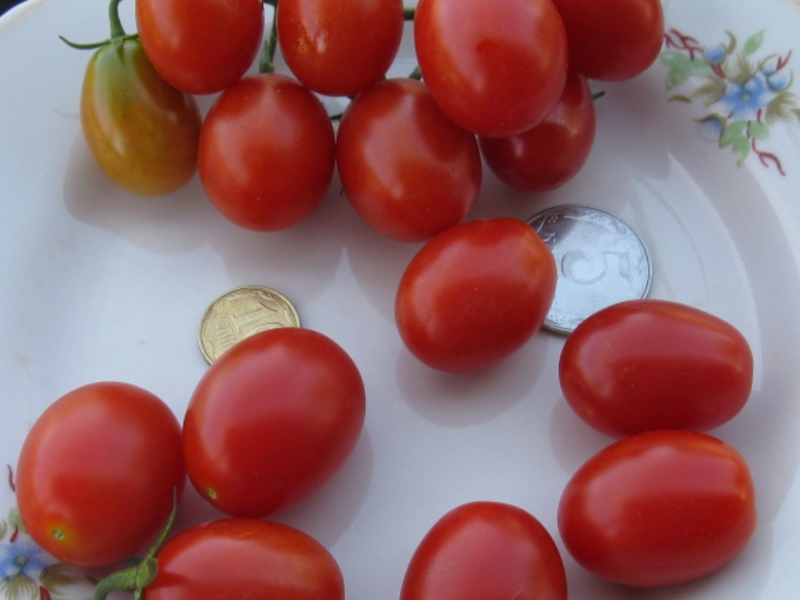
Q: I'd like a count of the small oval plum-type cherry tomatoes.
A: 15